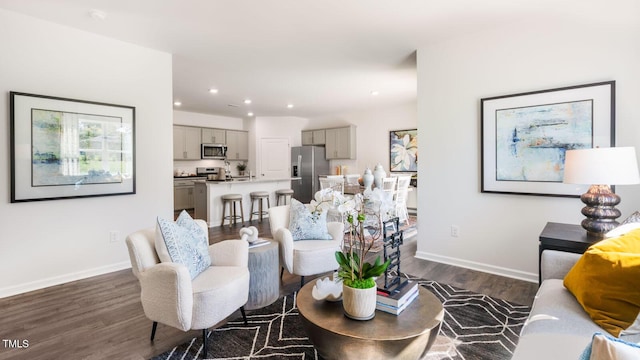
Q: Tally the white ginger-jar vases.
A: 2